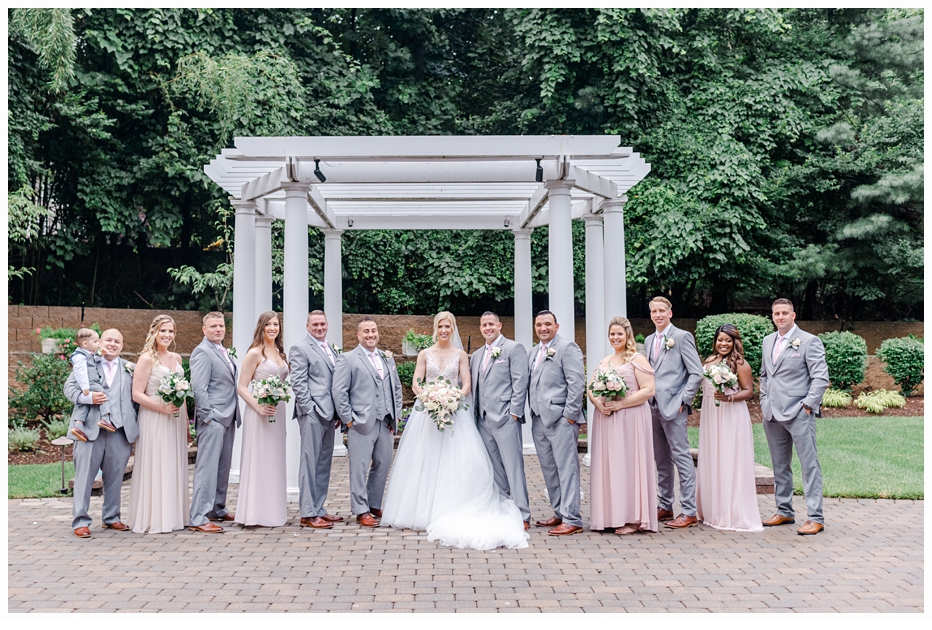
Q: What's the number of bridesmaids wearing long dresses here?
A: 4